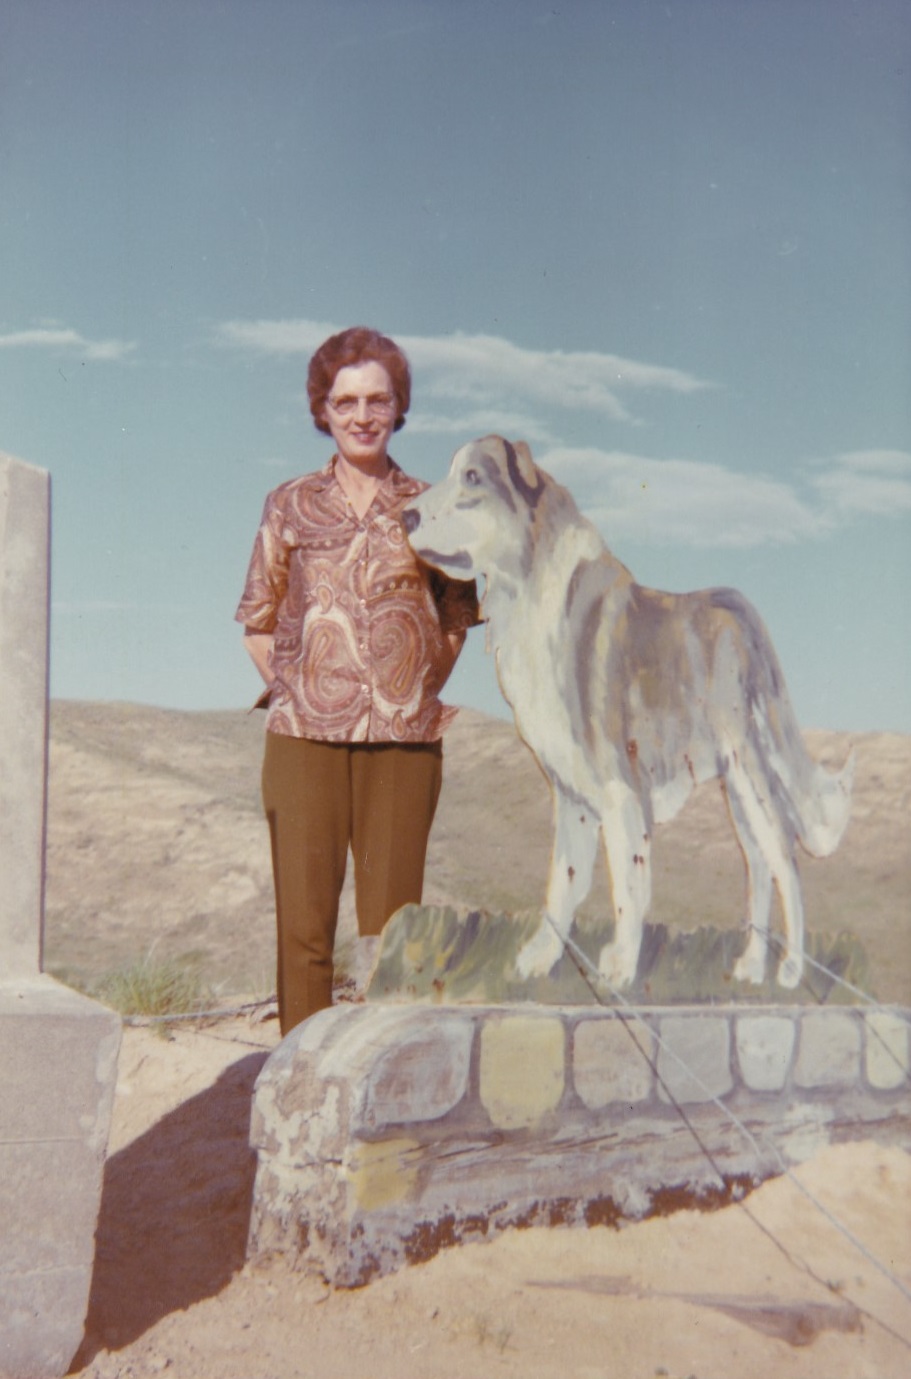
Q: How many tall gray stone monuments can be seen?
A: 1